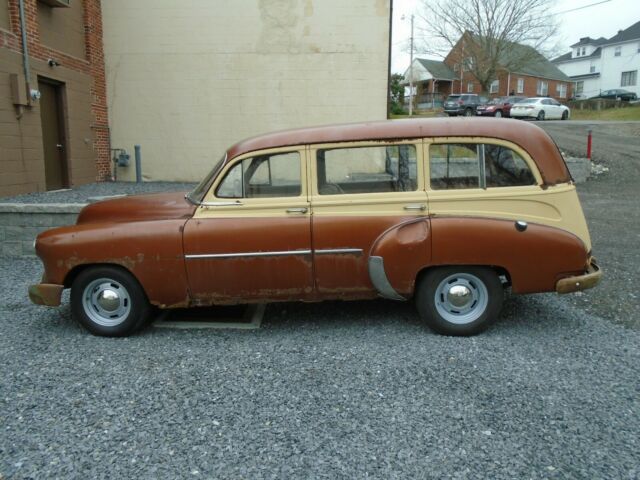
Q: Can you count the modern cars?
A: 4